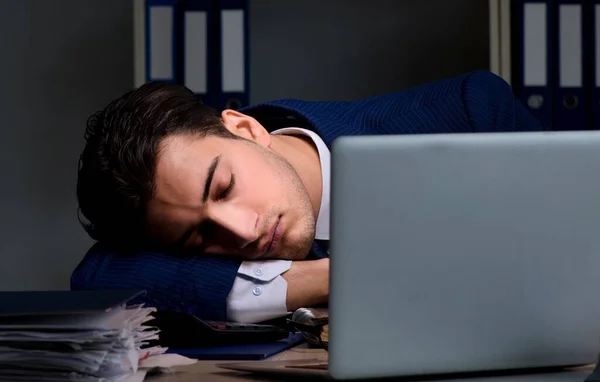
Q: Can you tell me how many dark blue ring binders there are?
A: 6